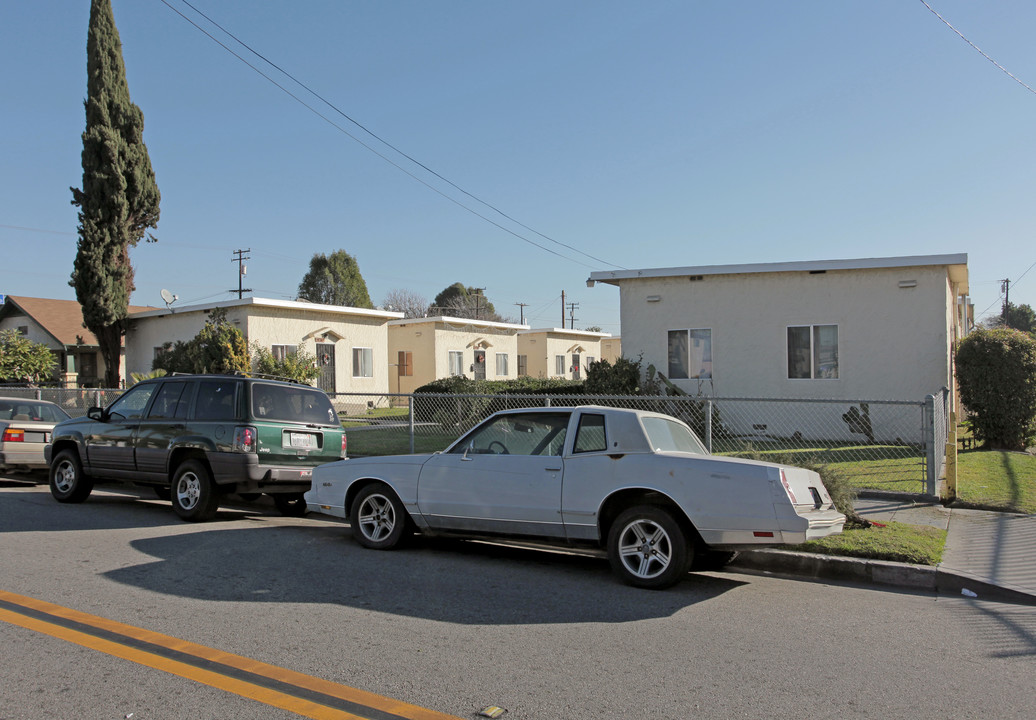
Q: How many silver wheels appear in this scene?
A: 4